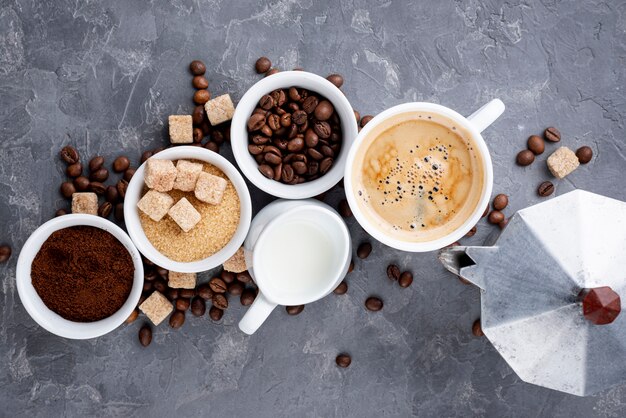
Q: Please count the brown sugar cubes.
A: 12